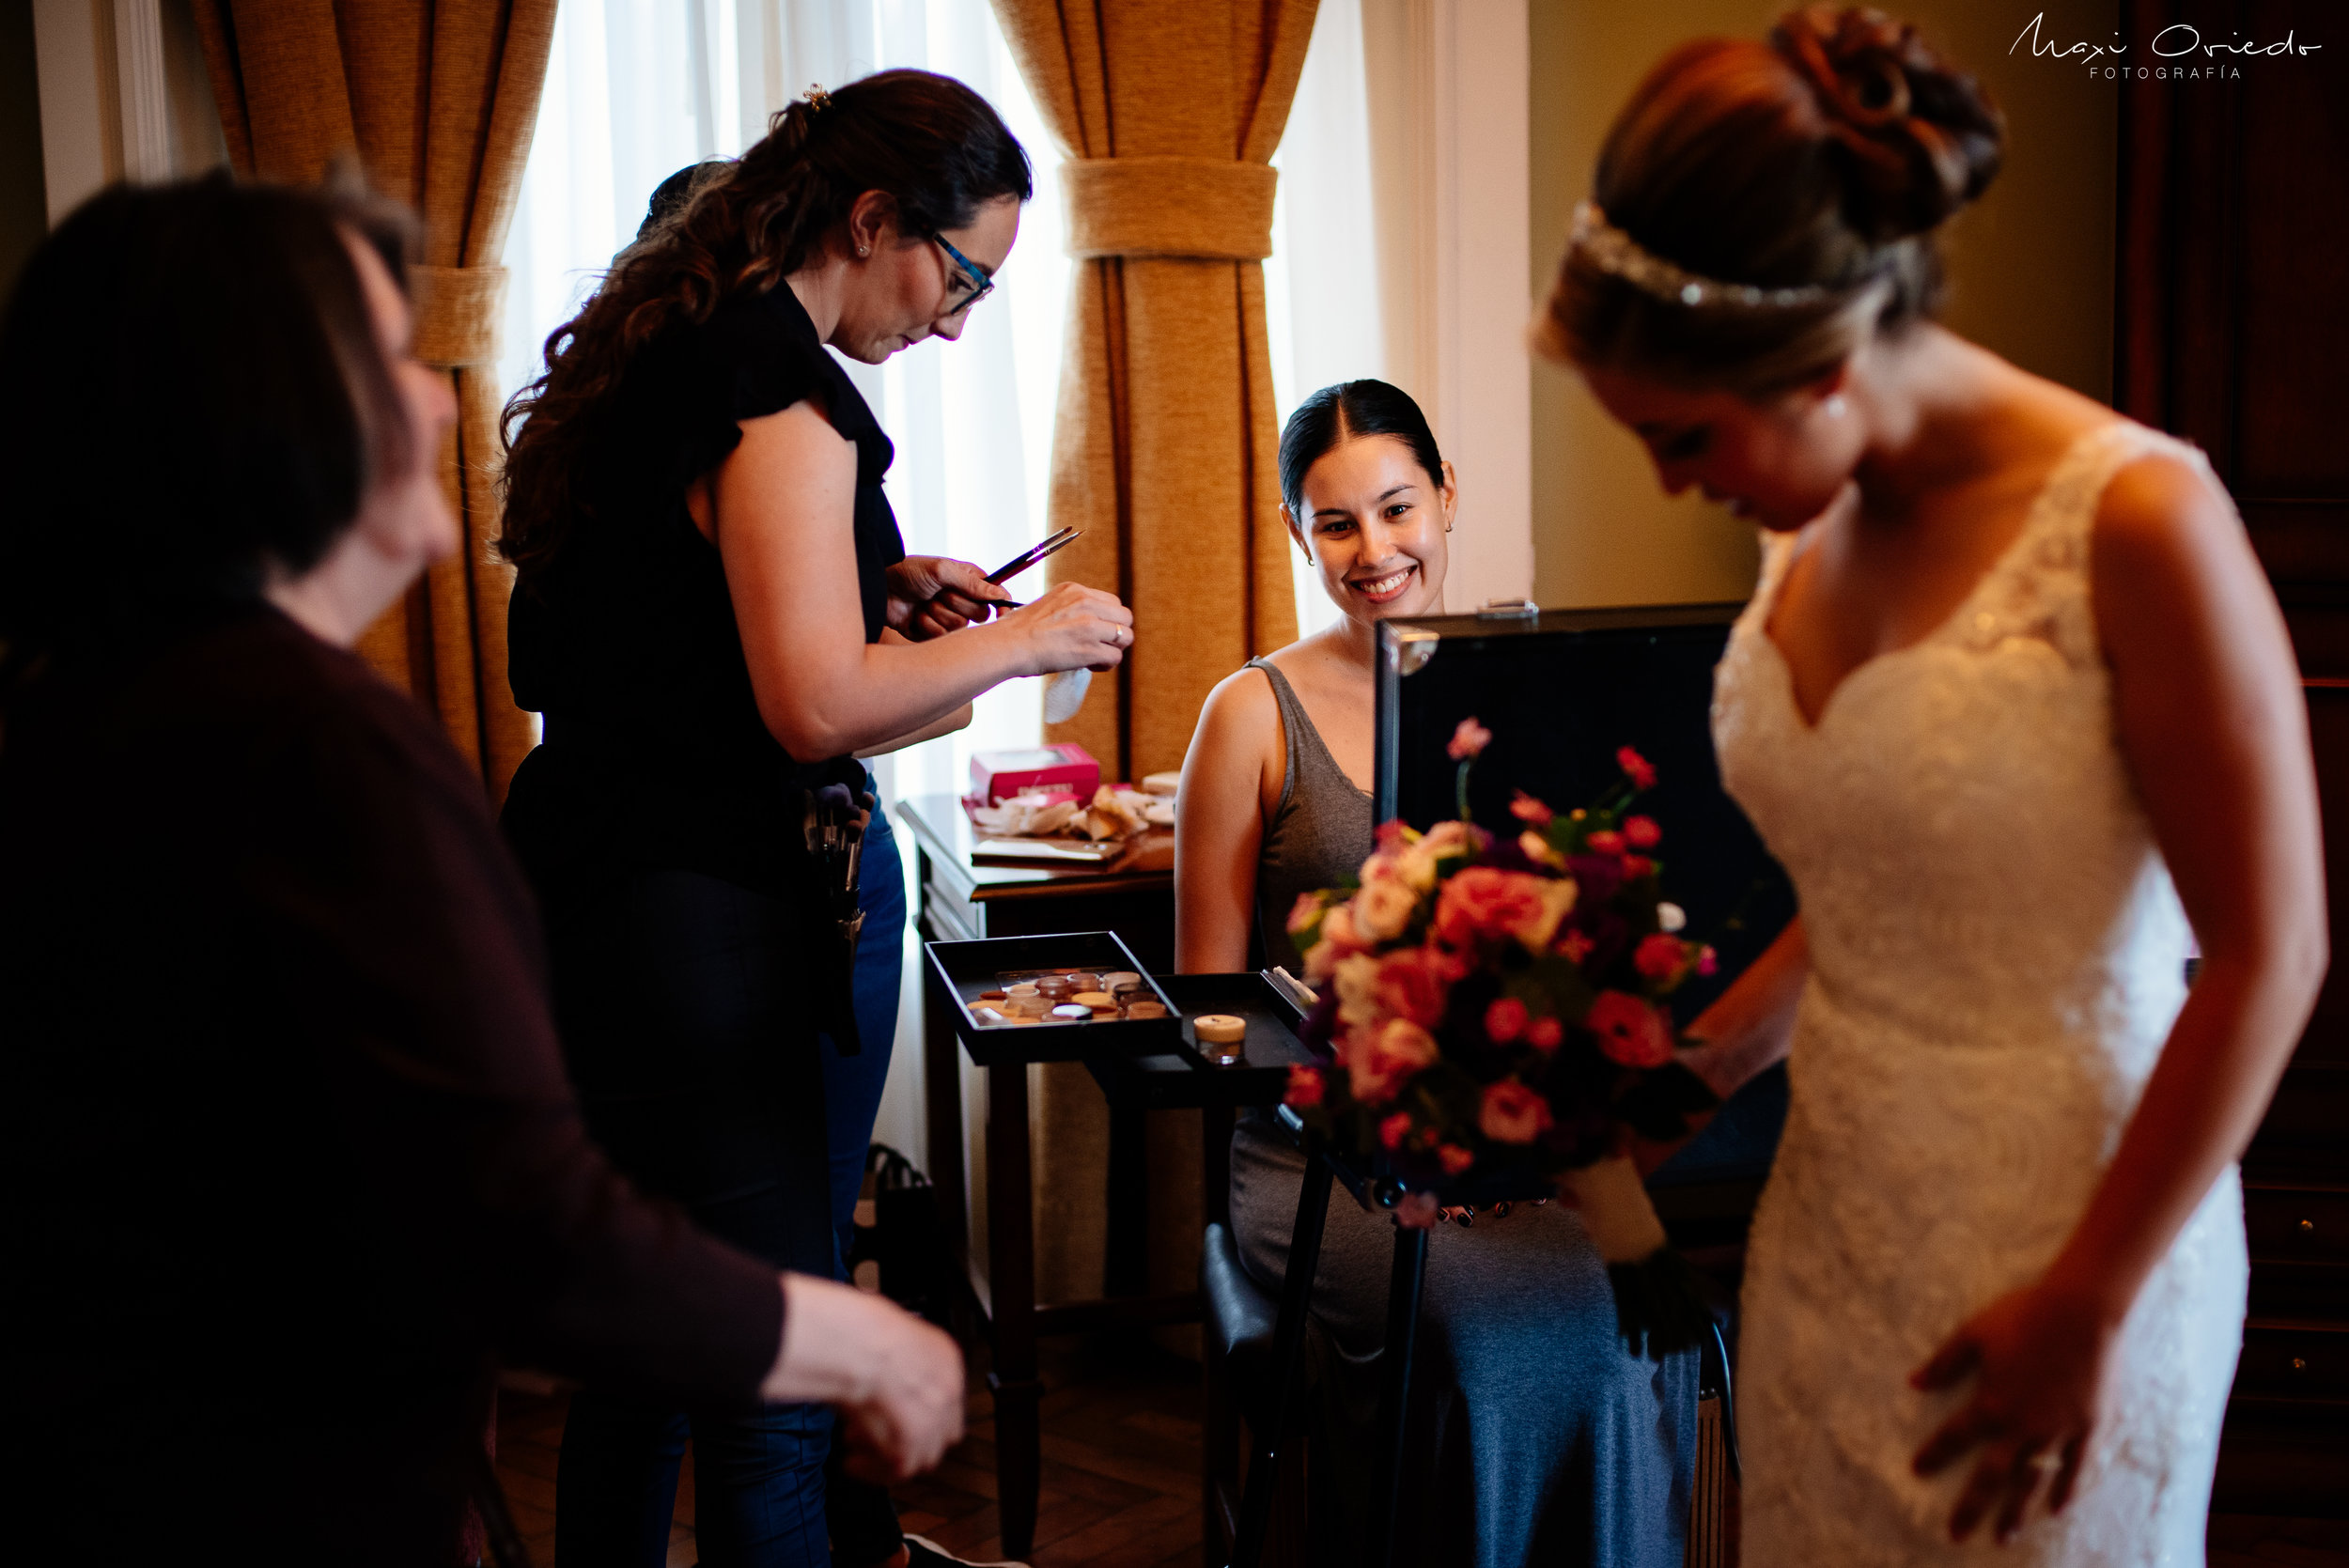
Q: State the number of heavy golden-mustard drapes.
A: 2